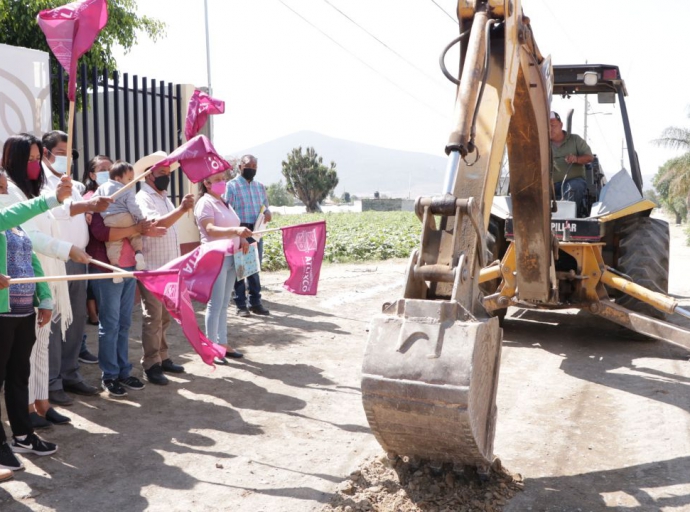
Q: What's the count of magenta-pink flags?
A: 6